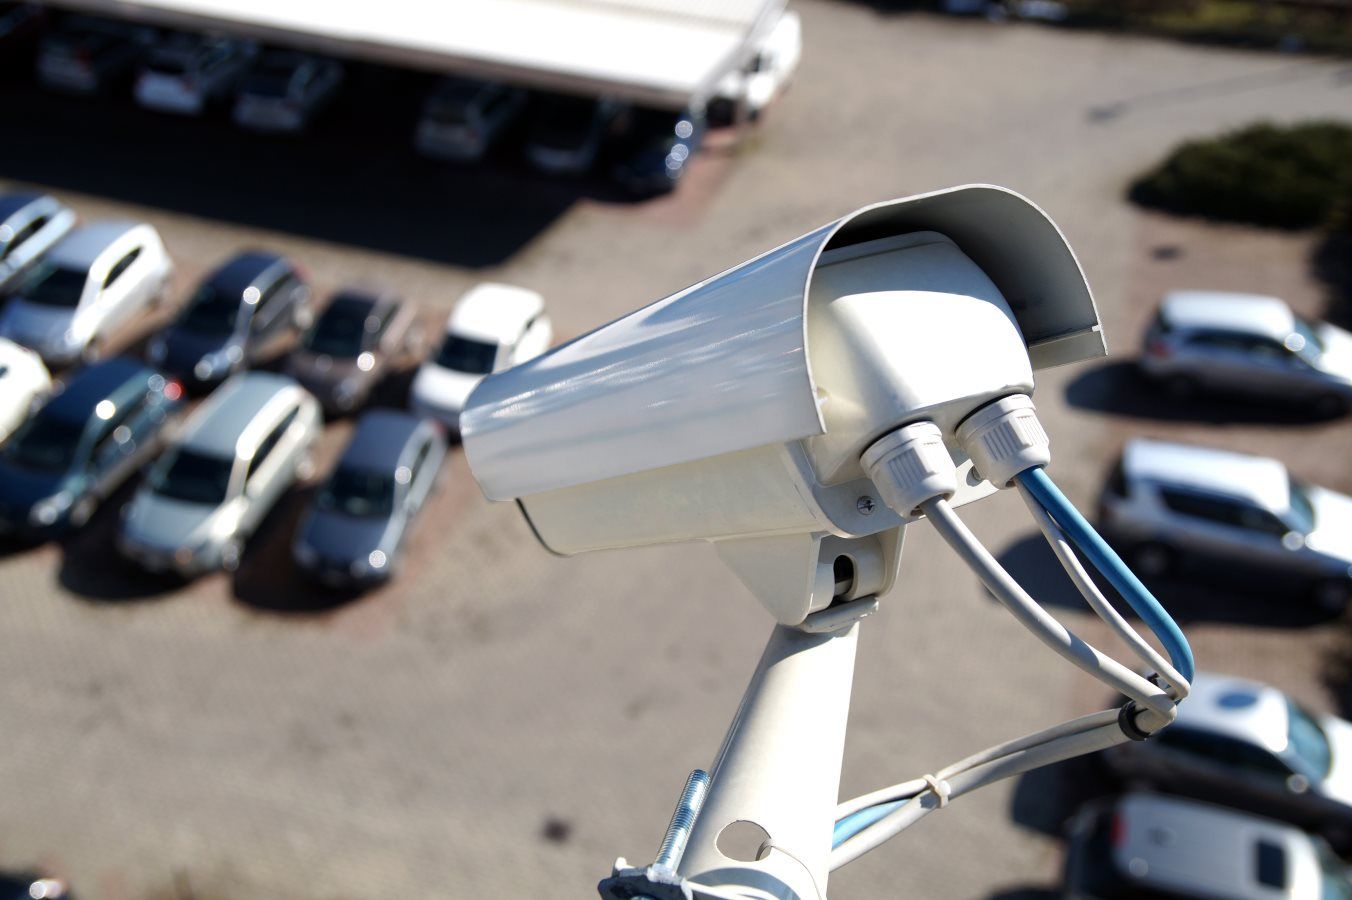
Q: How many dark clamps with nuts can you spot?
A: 1